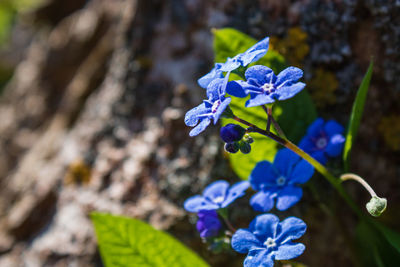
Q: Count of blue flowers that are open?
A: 7